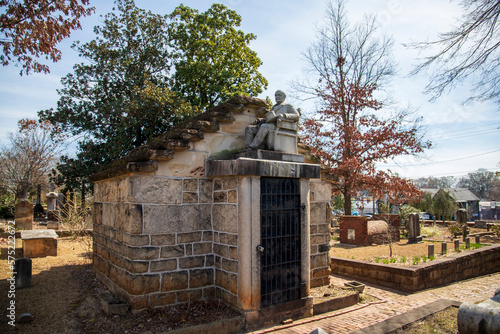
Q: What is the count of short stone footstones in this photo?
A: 5